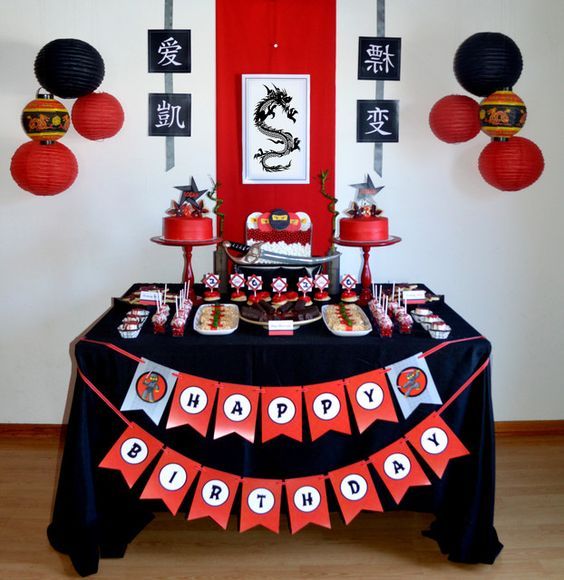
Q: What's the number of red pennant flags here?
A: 13